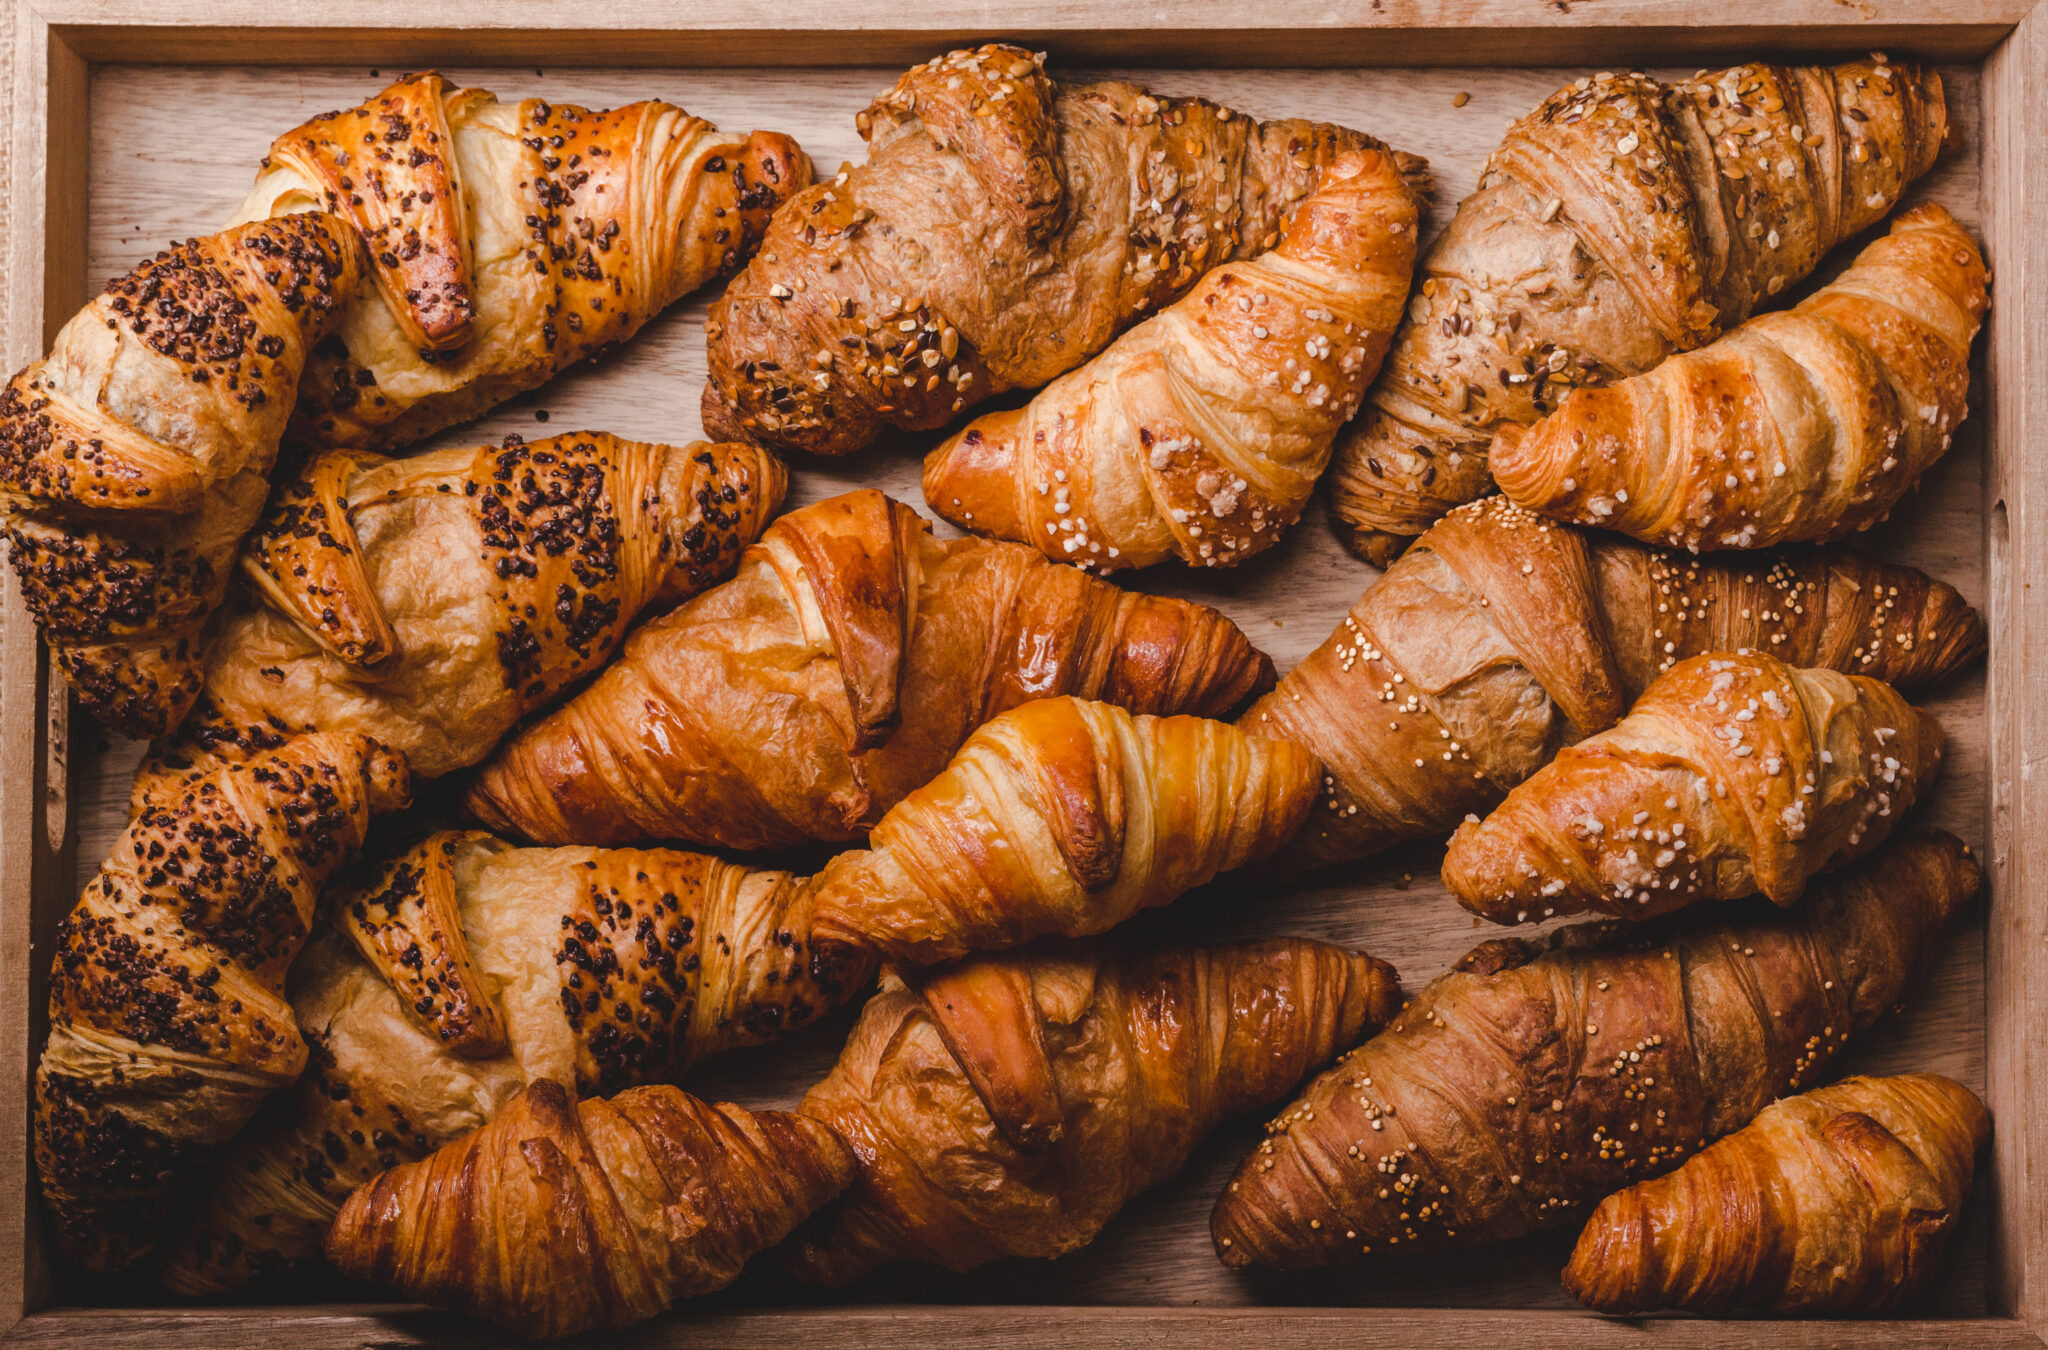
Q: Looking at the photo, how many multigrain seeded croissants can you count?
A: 2